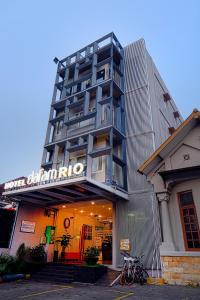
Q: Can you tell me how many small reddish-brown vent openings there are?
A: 3